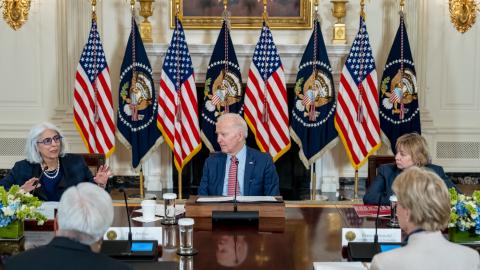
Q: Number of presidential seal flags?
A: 4